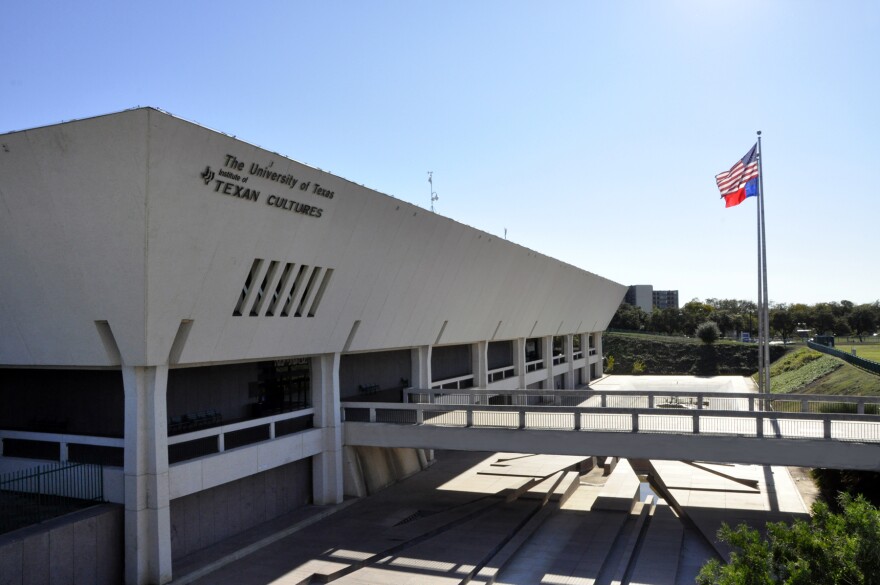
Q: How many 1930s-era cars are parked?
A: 0